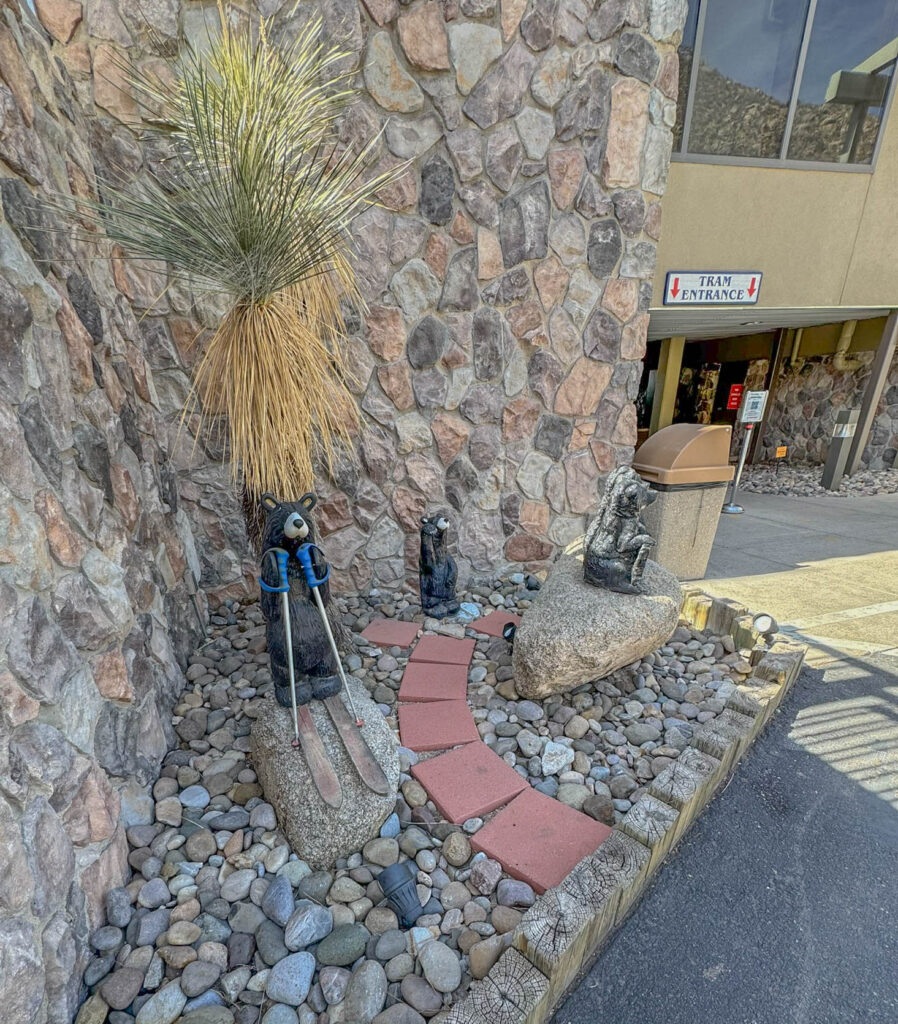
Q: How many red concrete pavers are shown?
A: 7